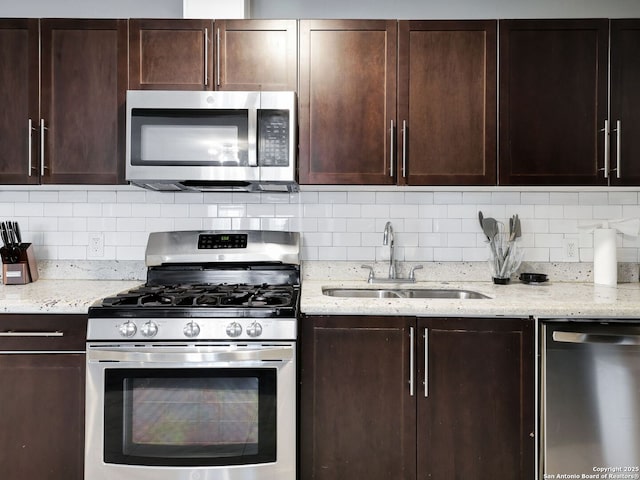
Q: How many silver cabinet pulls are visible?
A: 11